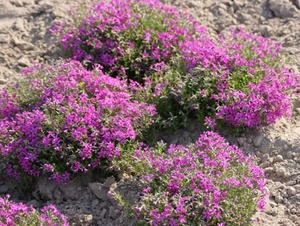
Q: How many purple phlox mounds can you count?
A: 5